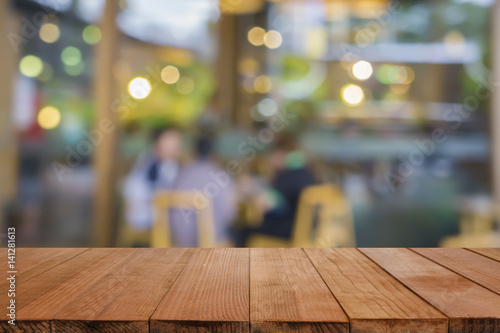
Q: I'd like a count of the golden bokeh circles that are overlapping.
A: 2